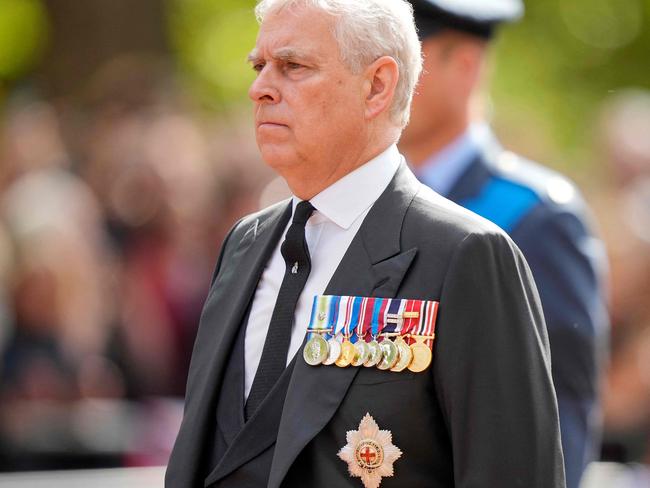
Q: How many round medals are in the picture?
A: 8